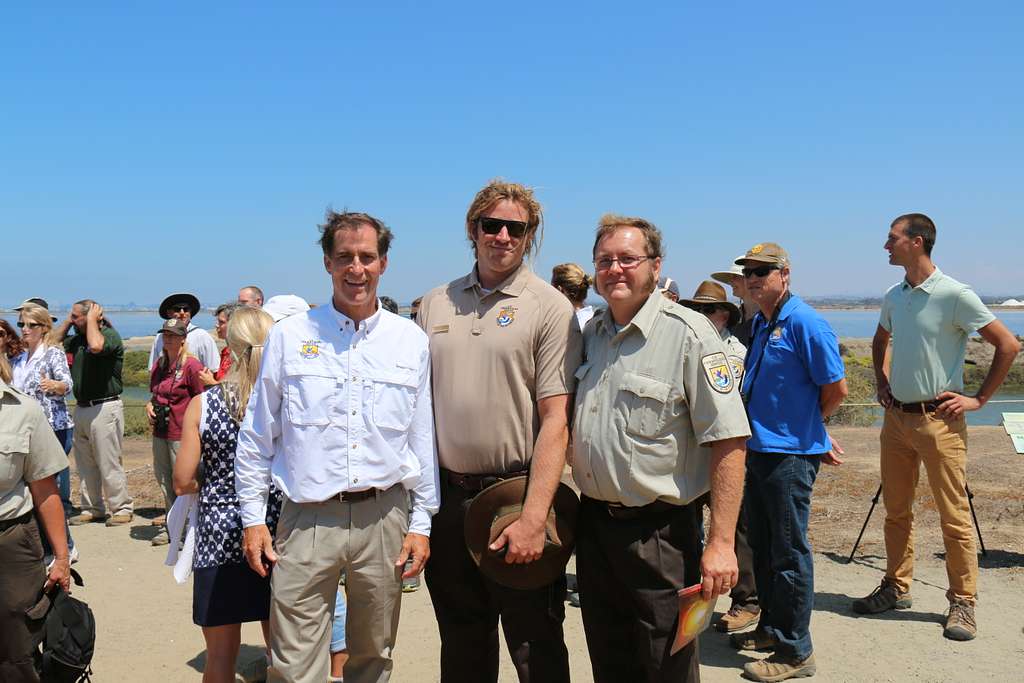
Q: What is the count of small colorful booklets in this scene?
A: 1